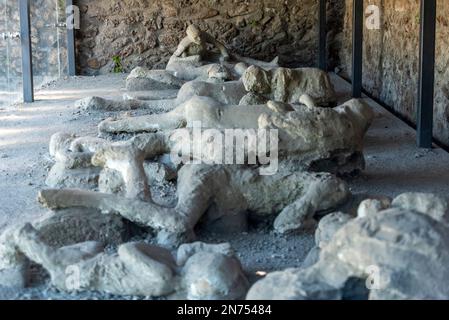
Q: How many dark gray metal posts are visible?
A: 5